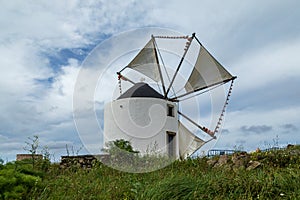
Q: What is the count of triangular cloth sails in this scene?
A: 3